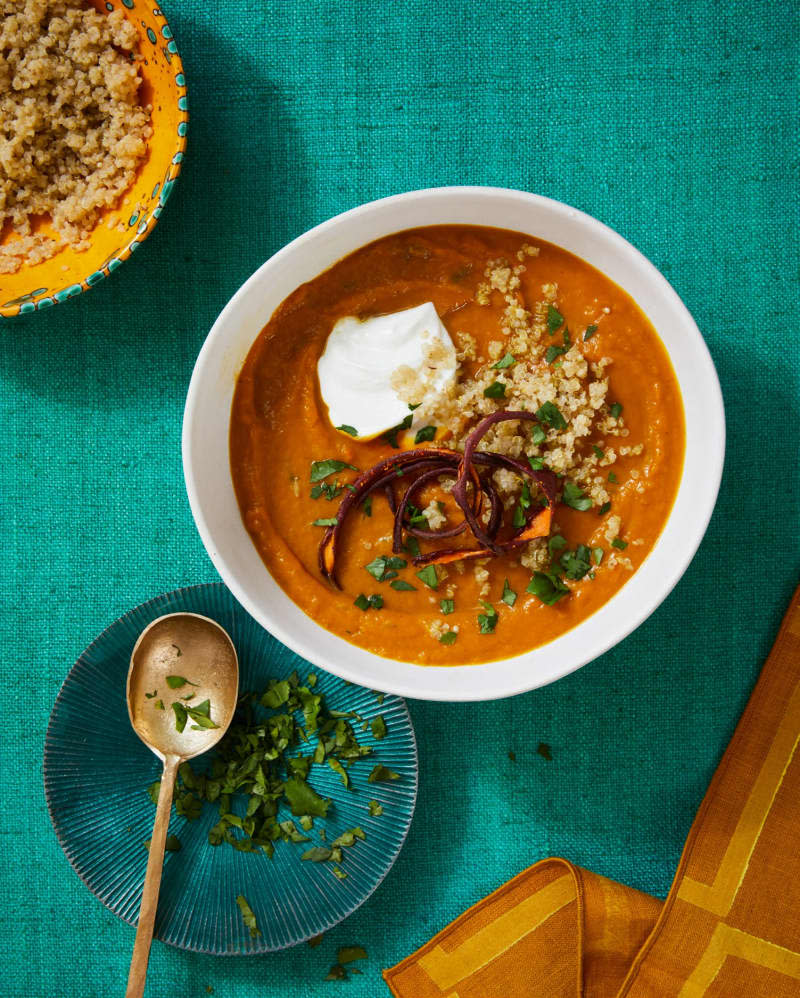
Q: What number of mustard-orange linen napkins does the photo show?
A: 1